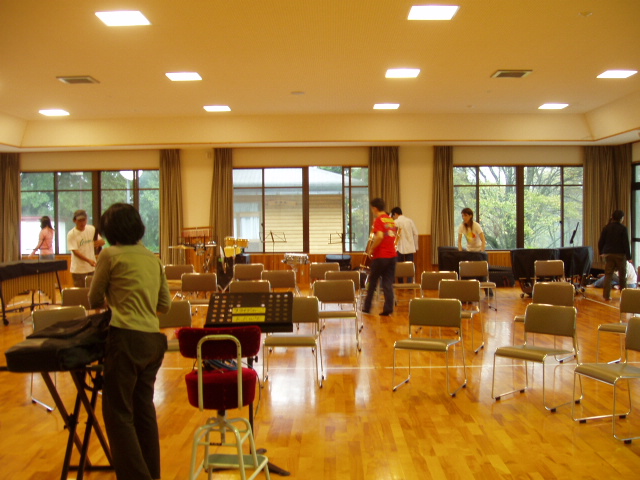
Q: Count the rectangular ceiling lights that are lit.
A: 9